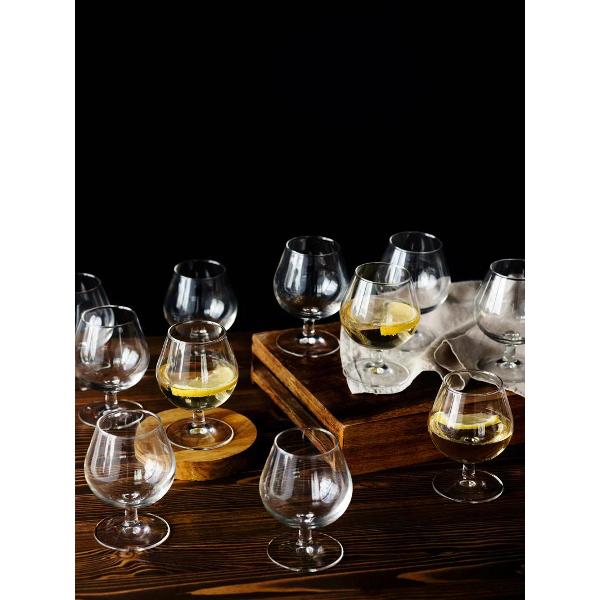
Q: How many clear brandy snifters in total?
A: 11